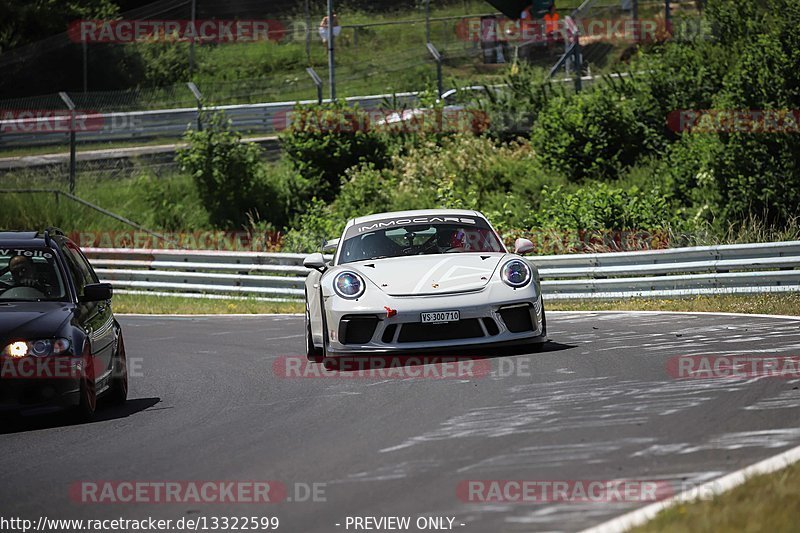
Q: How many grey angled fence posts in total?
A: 5